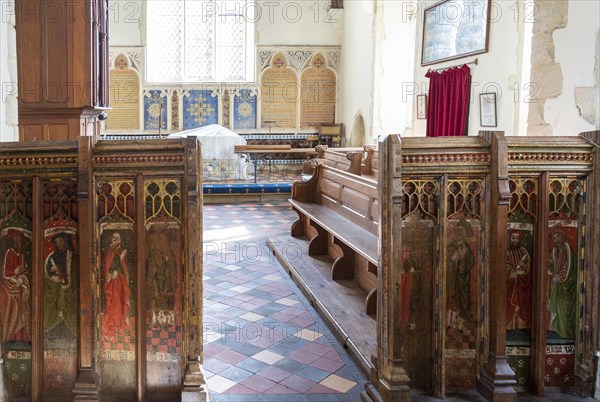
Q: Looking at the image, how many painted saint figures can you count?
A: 8